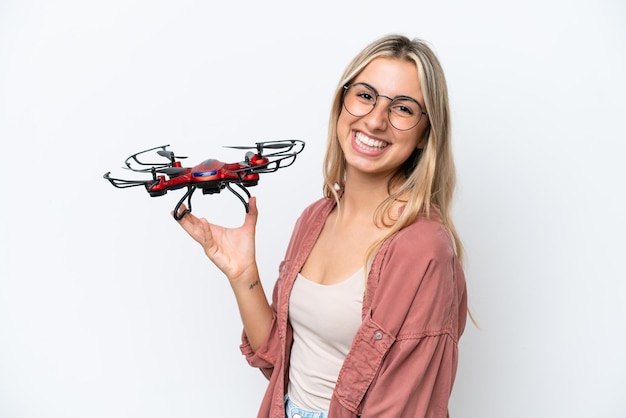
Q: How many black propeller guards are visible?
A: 4